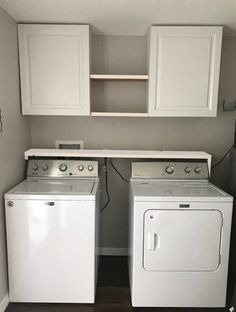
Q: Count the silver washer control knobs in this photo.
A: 5